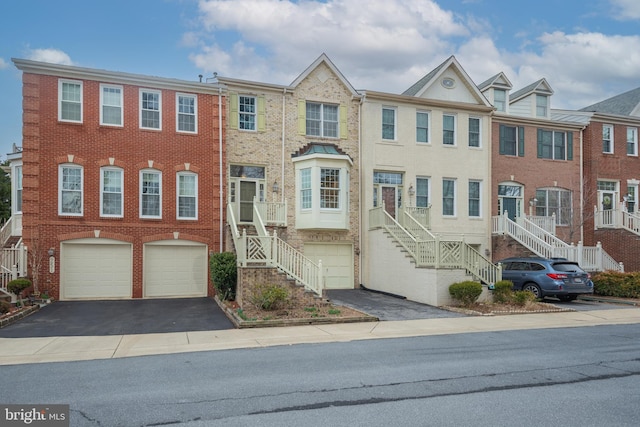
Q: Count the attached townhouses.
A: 5